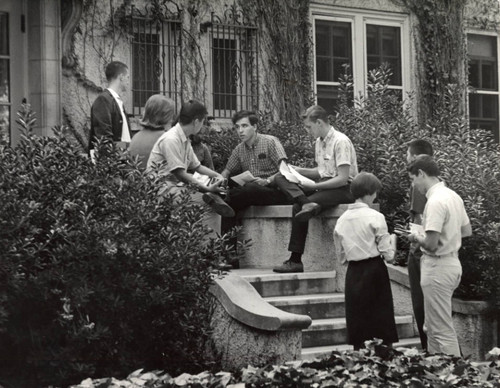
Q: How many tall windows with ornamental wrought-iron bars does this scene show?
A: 2